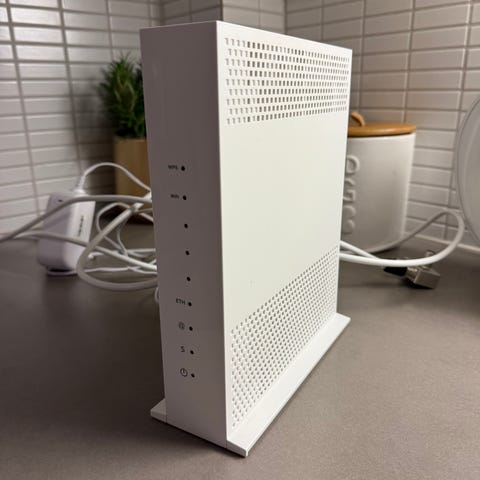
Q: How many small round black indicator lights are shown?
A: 9